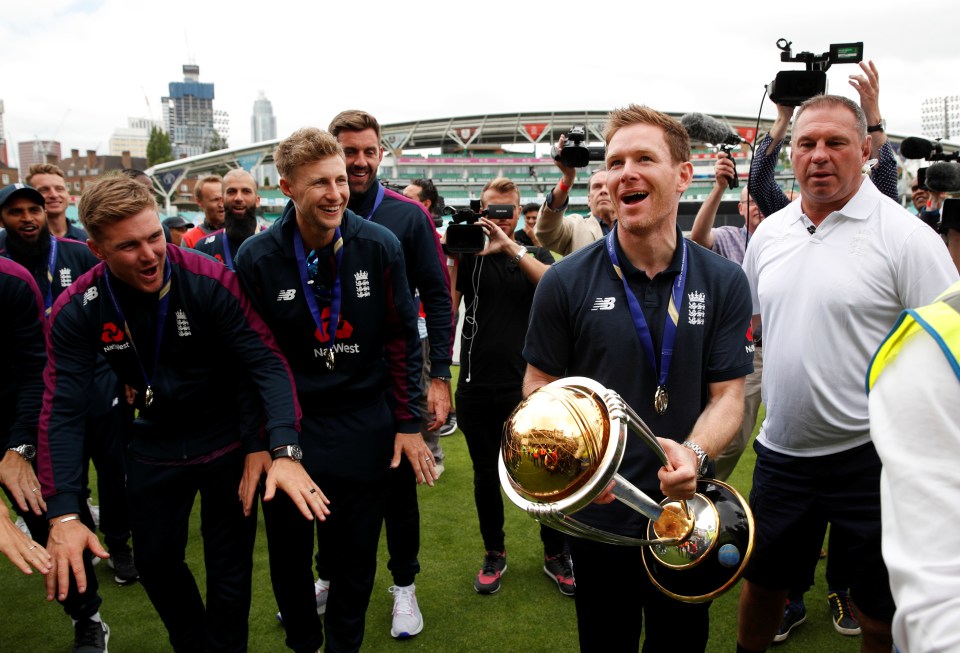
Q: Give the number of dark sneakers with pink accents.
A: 2